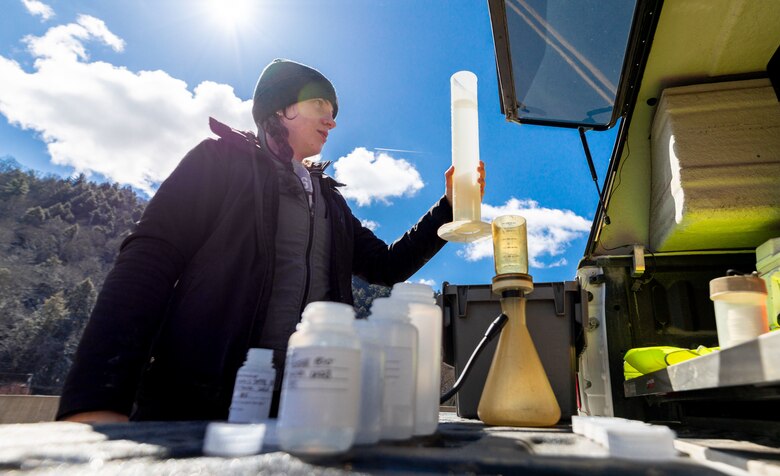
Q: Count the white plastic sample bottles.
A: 5